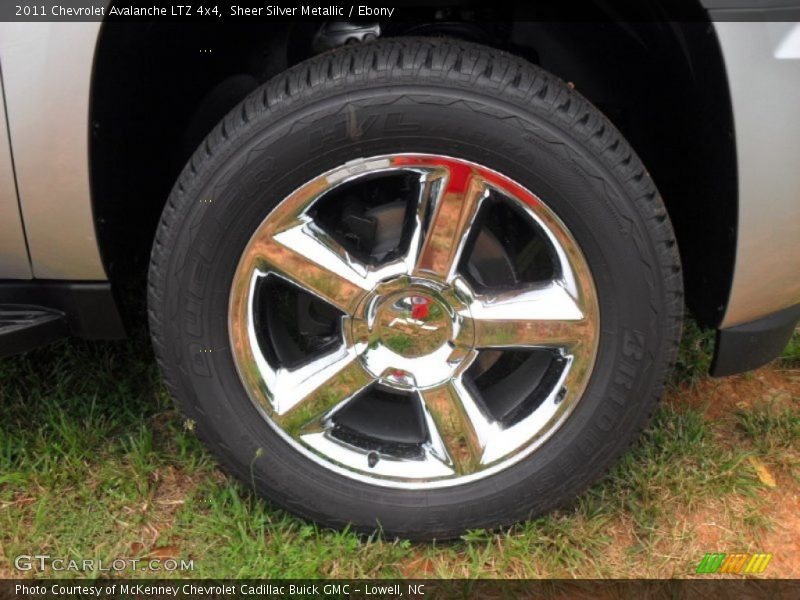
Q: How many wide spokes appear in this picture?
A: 5